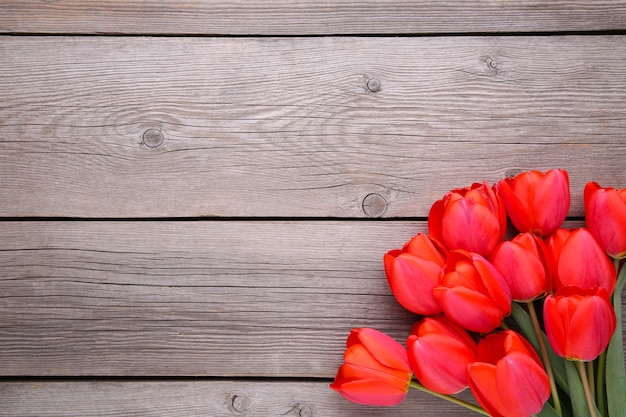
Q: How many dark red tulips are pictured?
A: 11